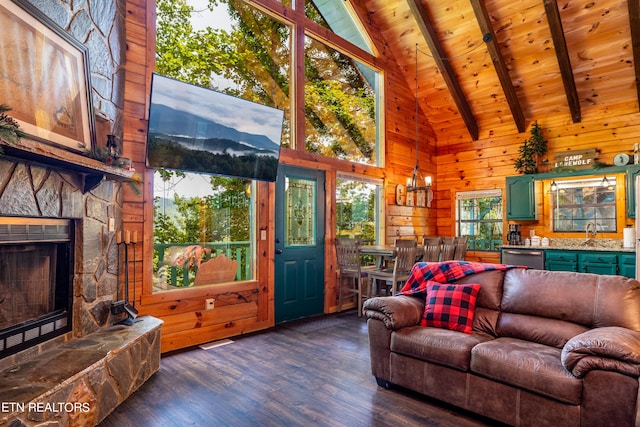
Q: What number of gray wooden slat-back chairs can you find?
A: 5